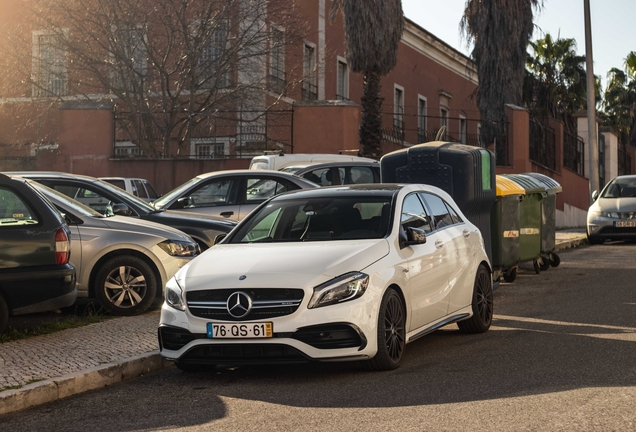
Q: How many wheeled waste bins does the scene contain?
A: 3